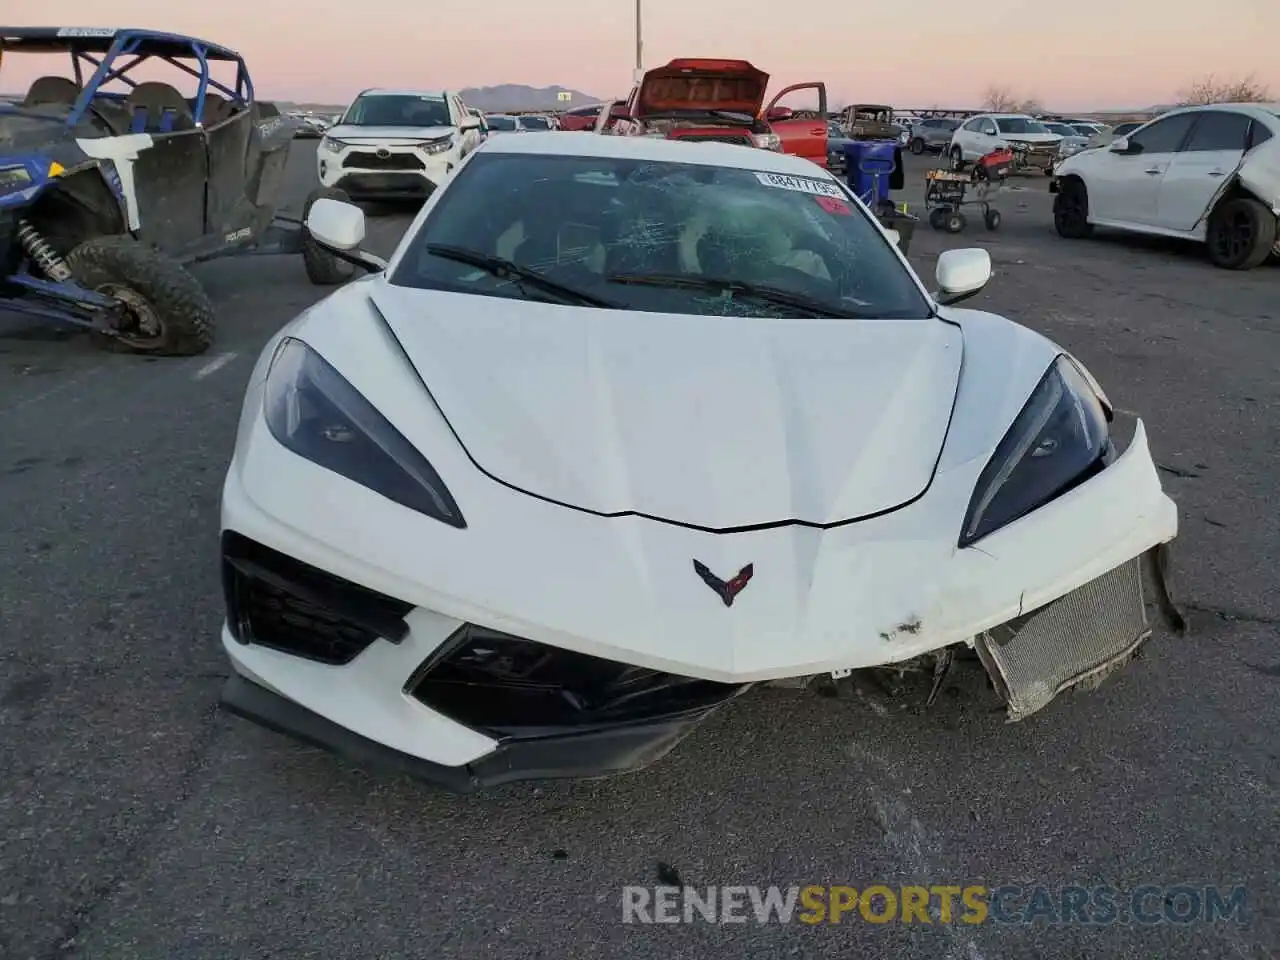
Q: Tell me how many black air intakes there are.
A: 2